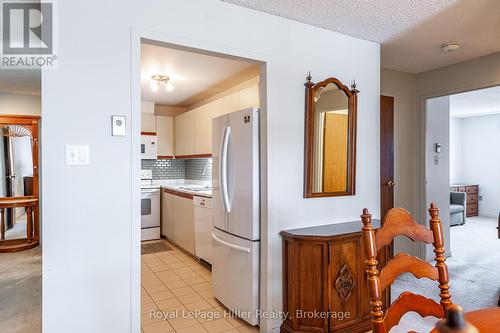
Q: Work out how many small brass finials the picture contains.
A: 2